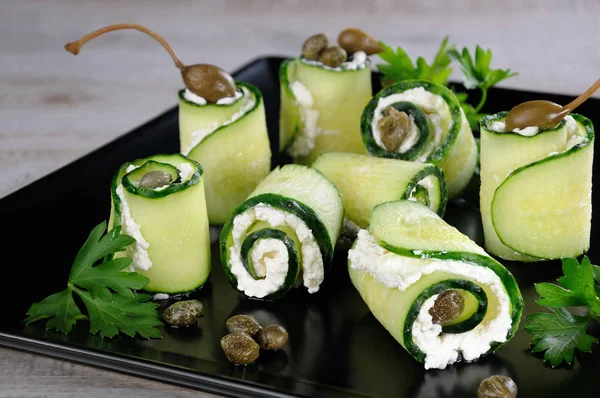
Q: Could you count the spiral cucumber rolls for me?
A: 8